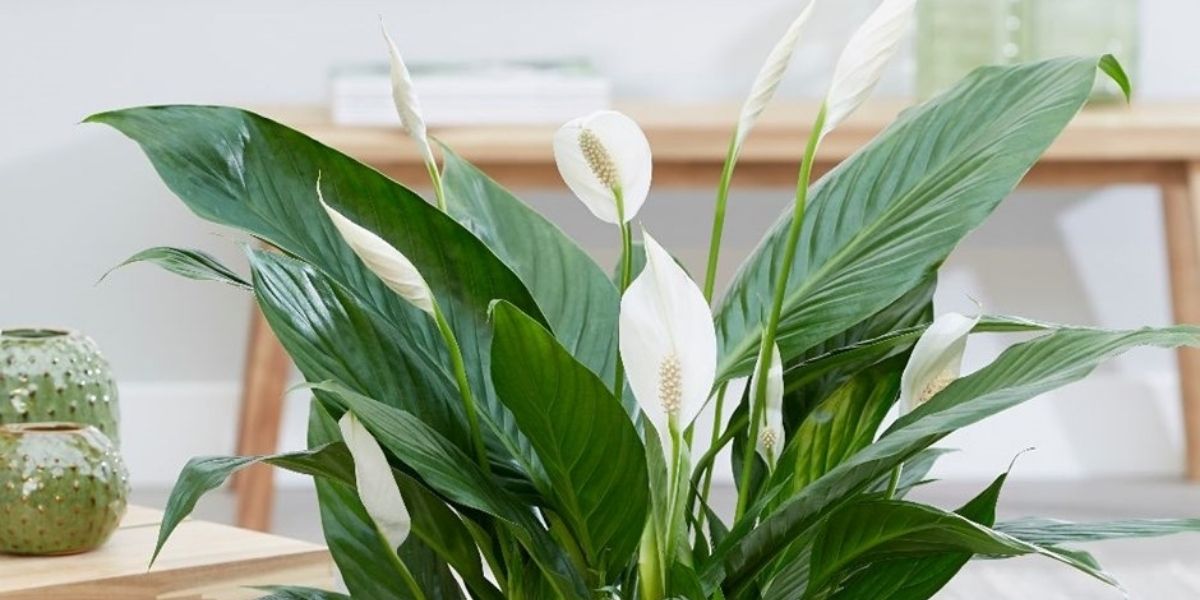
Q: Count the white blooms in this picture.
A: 9